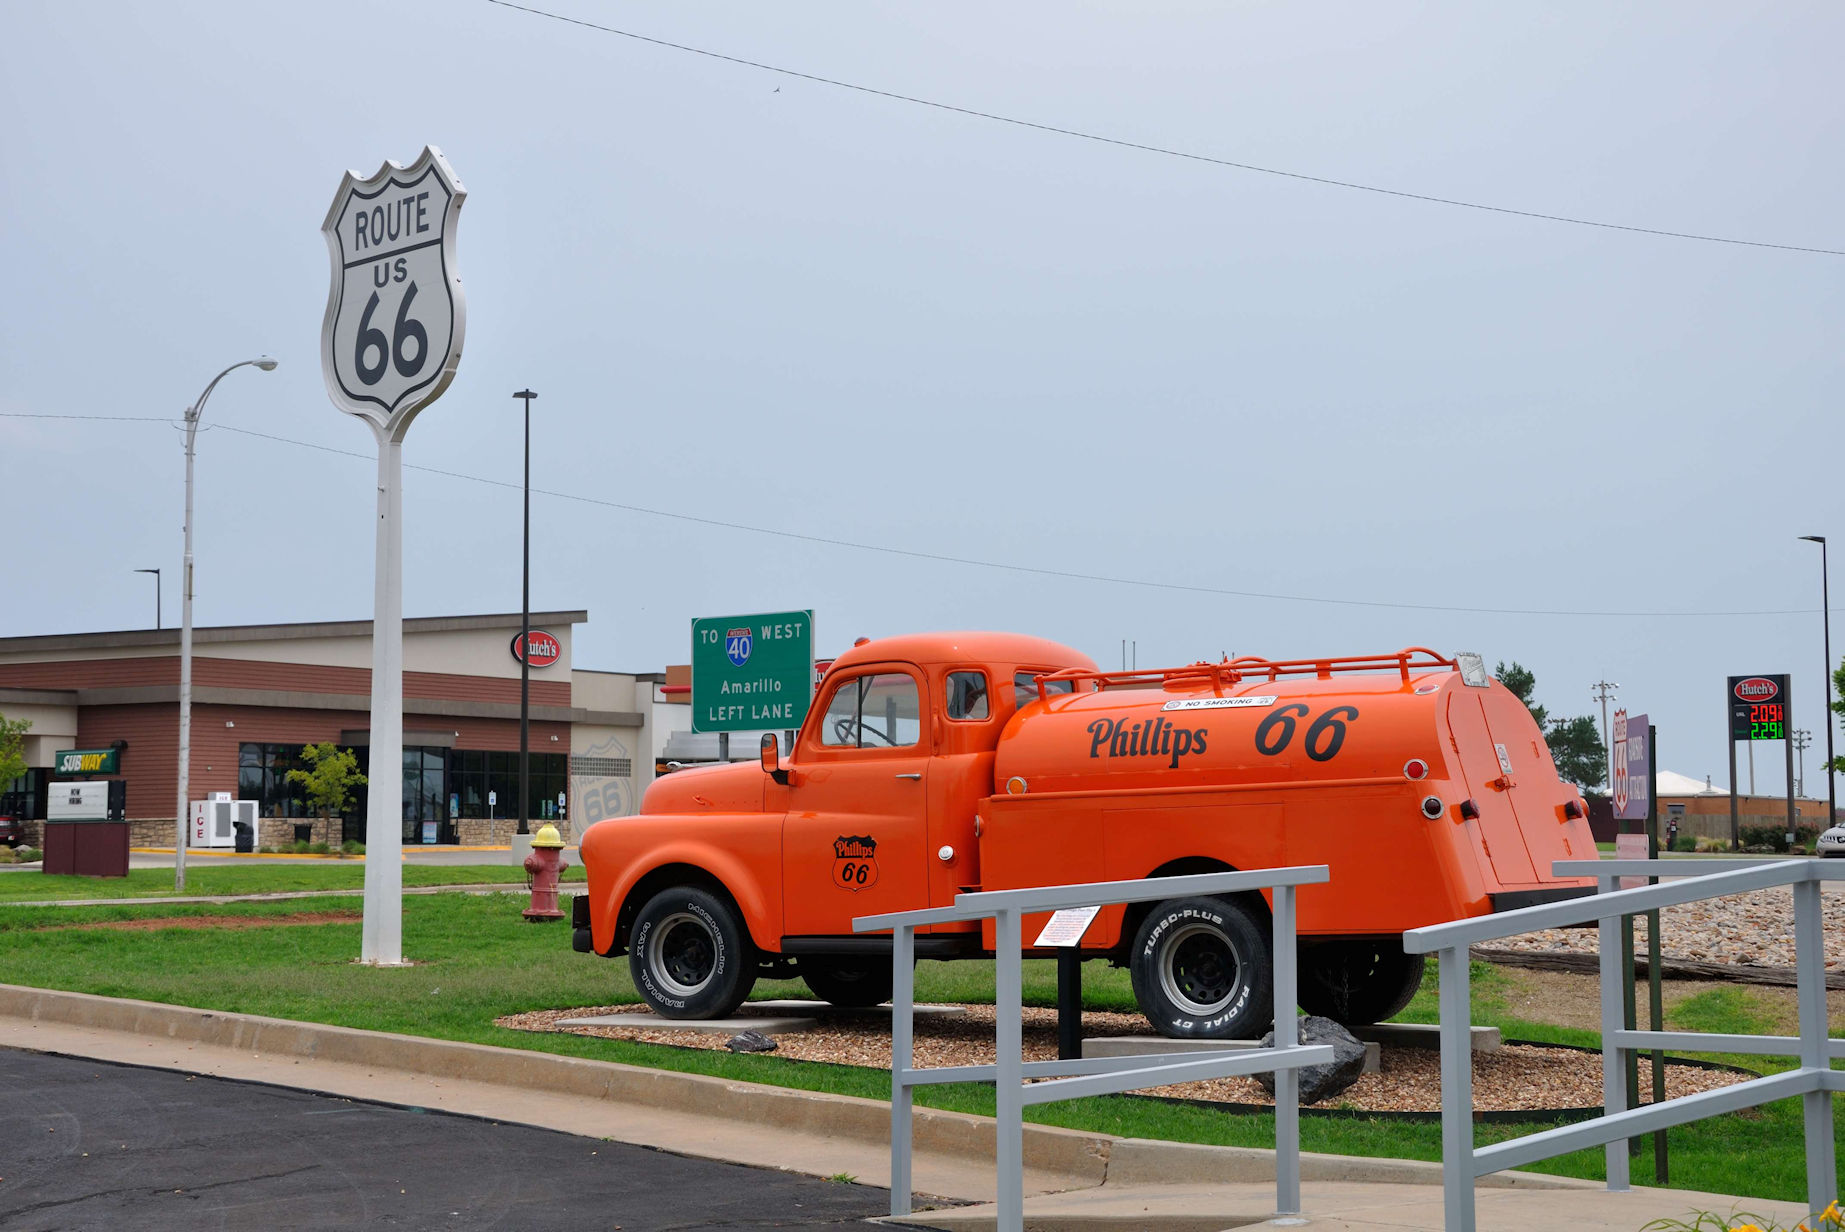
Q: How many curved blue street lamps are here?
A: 0